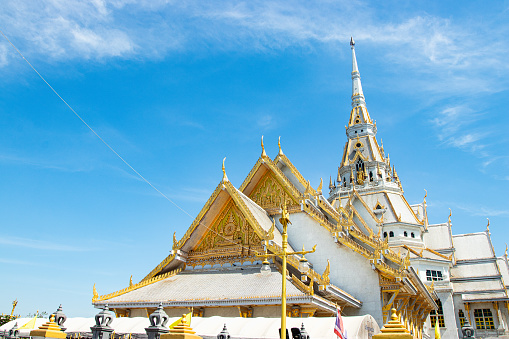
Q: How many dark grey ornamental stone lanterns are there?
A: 7